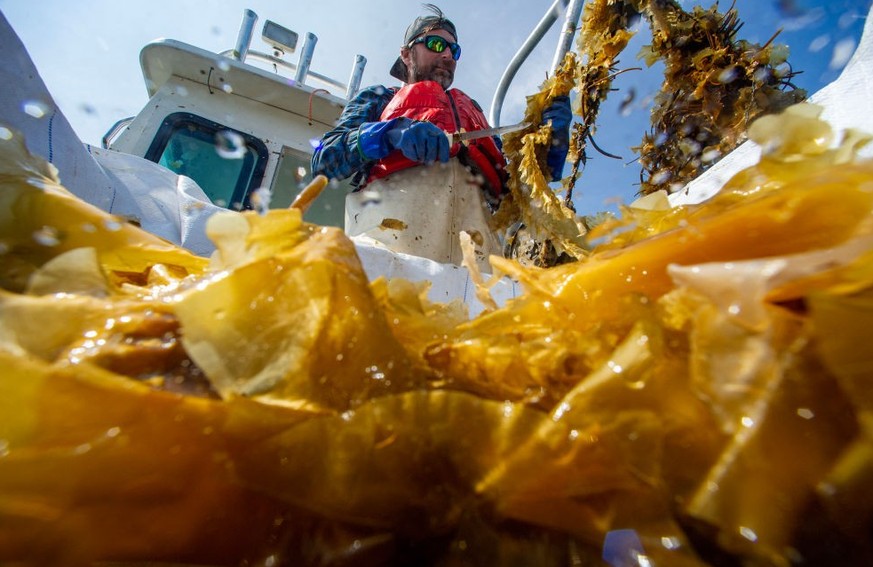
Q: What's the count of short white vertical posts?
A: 3